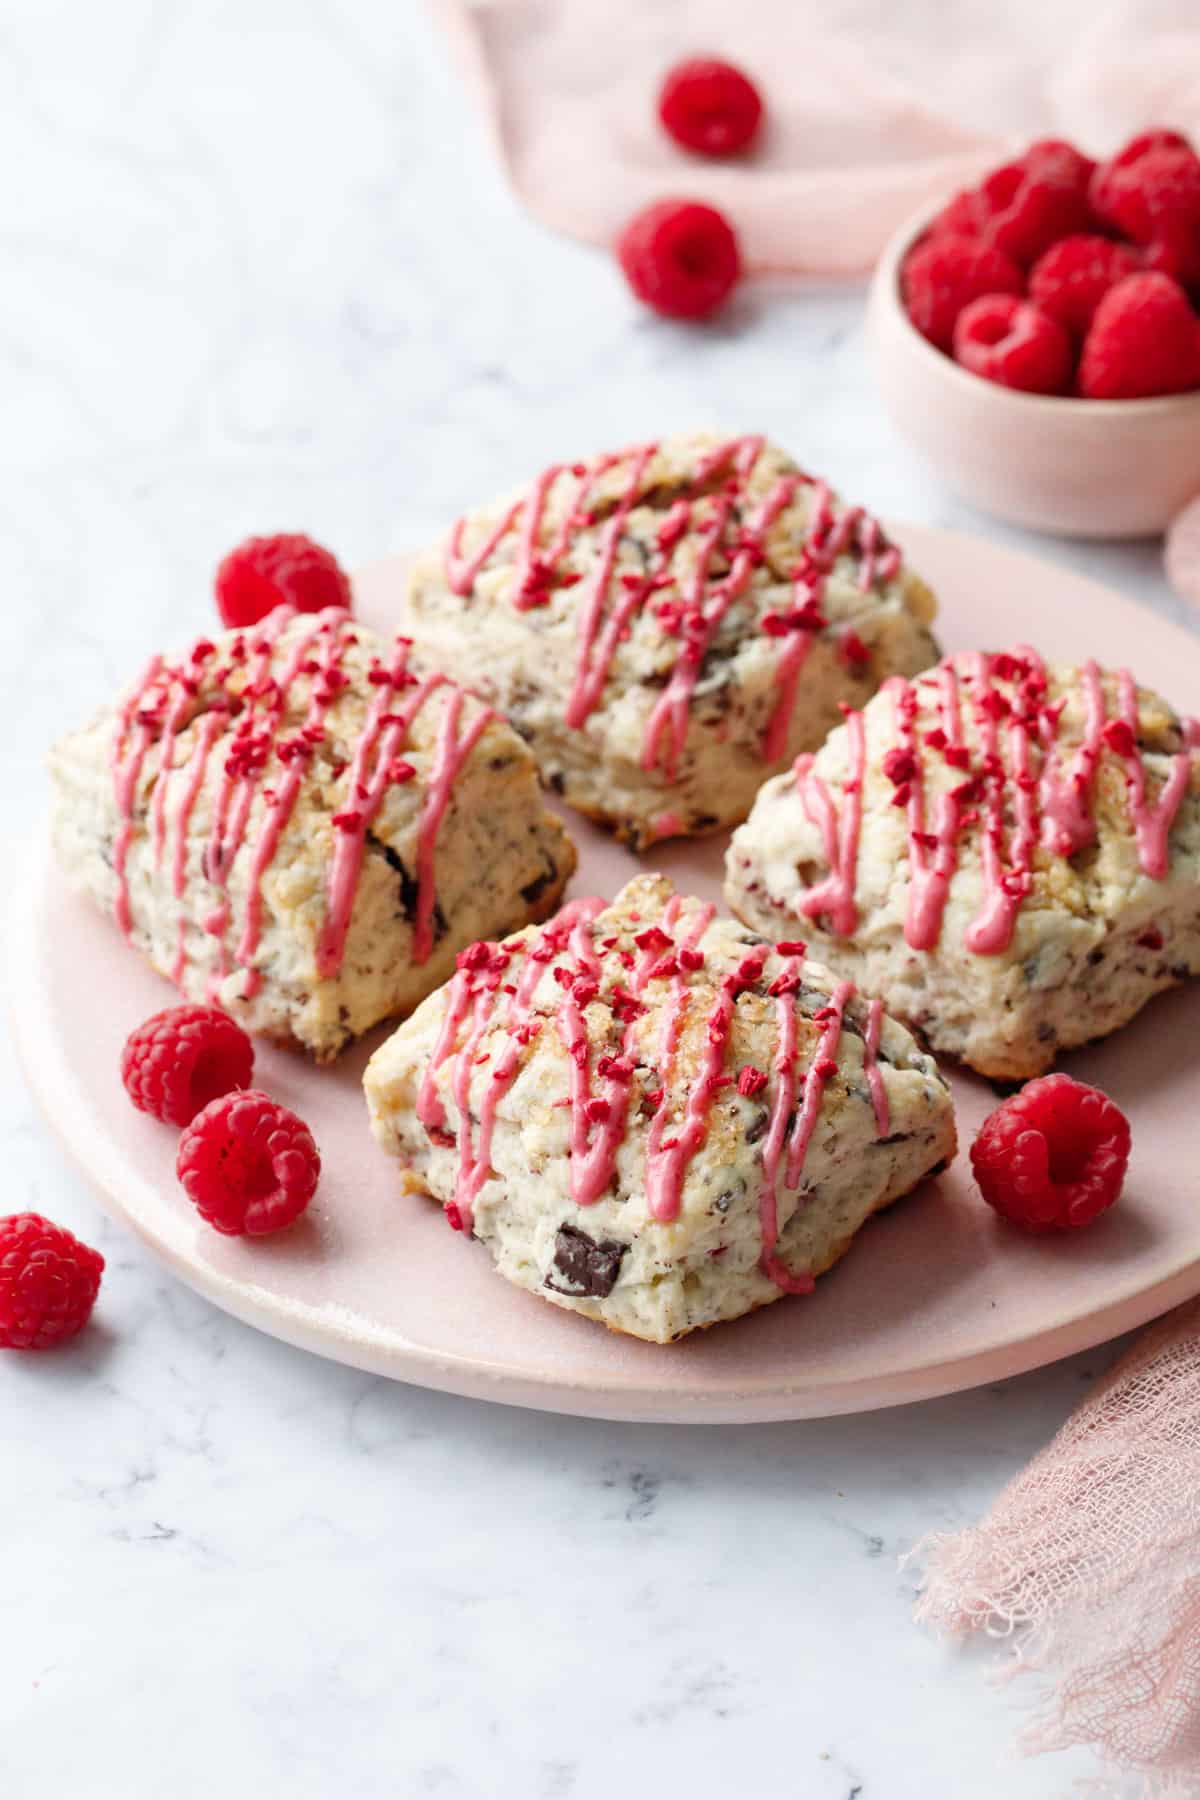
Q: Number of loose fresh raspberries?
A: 7